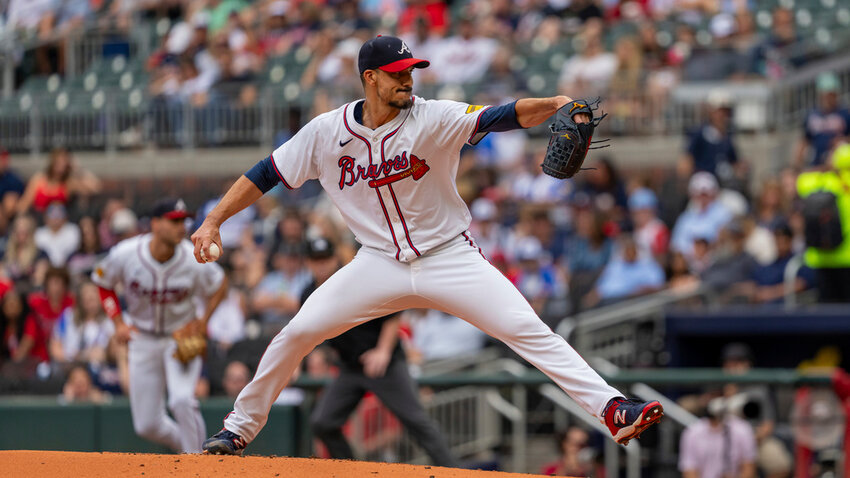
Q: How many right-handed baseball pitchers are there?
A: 1